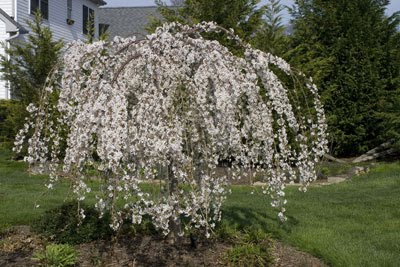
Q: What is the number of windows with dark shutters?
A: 2